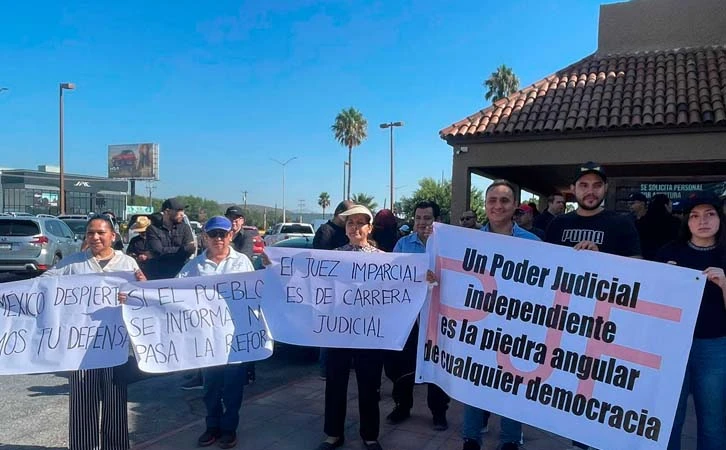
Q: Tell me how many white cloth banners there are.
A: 4